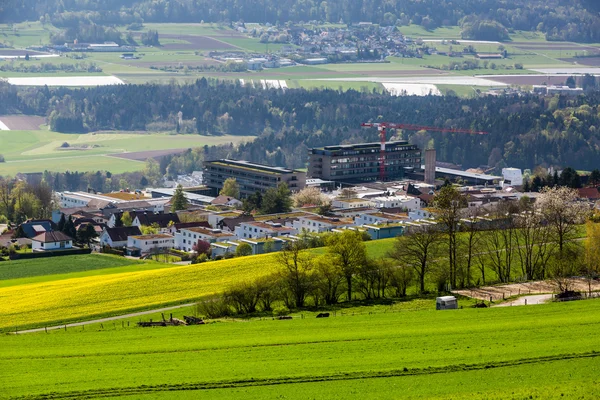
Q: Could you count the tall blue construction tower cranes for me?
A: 0